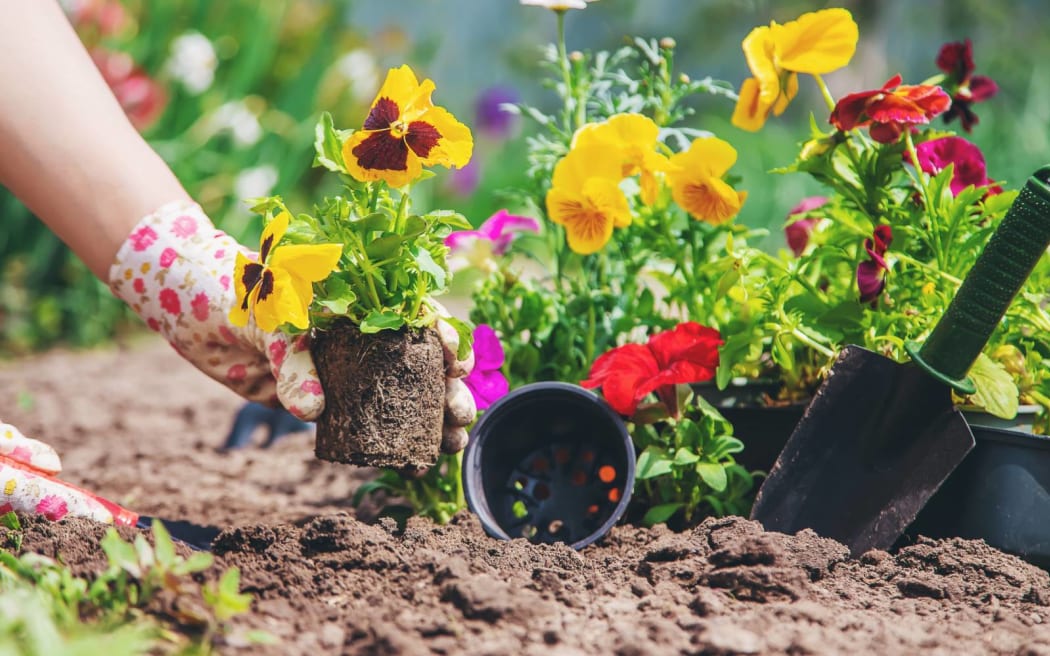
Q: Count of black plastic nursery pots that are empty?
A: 1